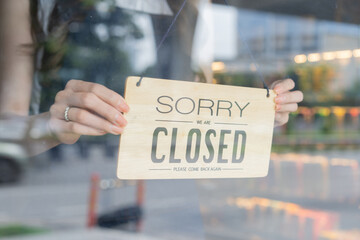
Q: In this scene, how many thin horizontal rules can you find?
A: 4